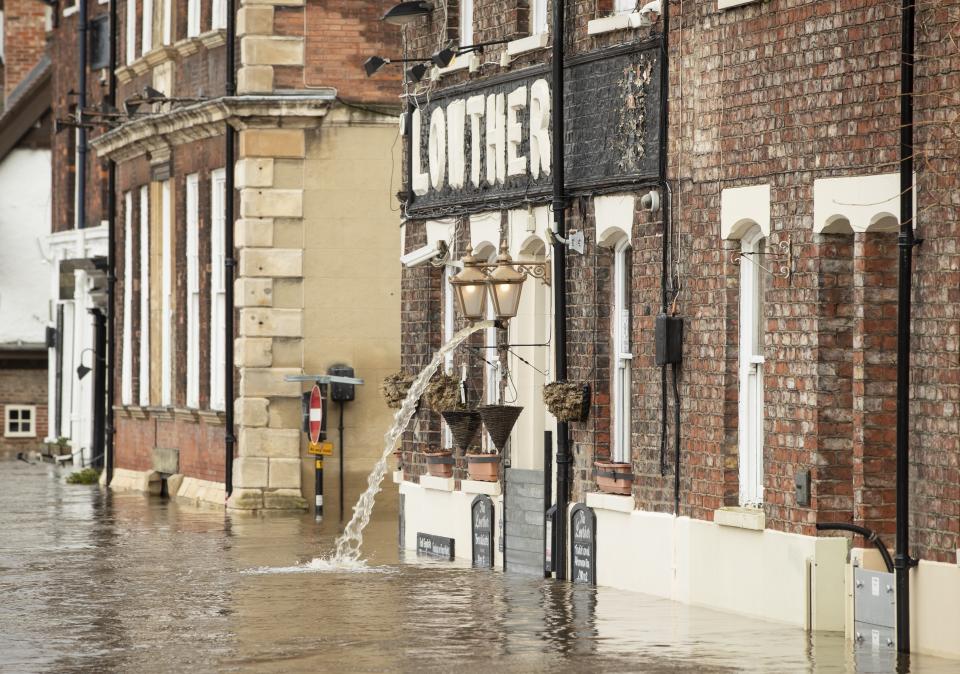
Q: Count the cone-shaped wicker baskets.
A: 2